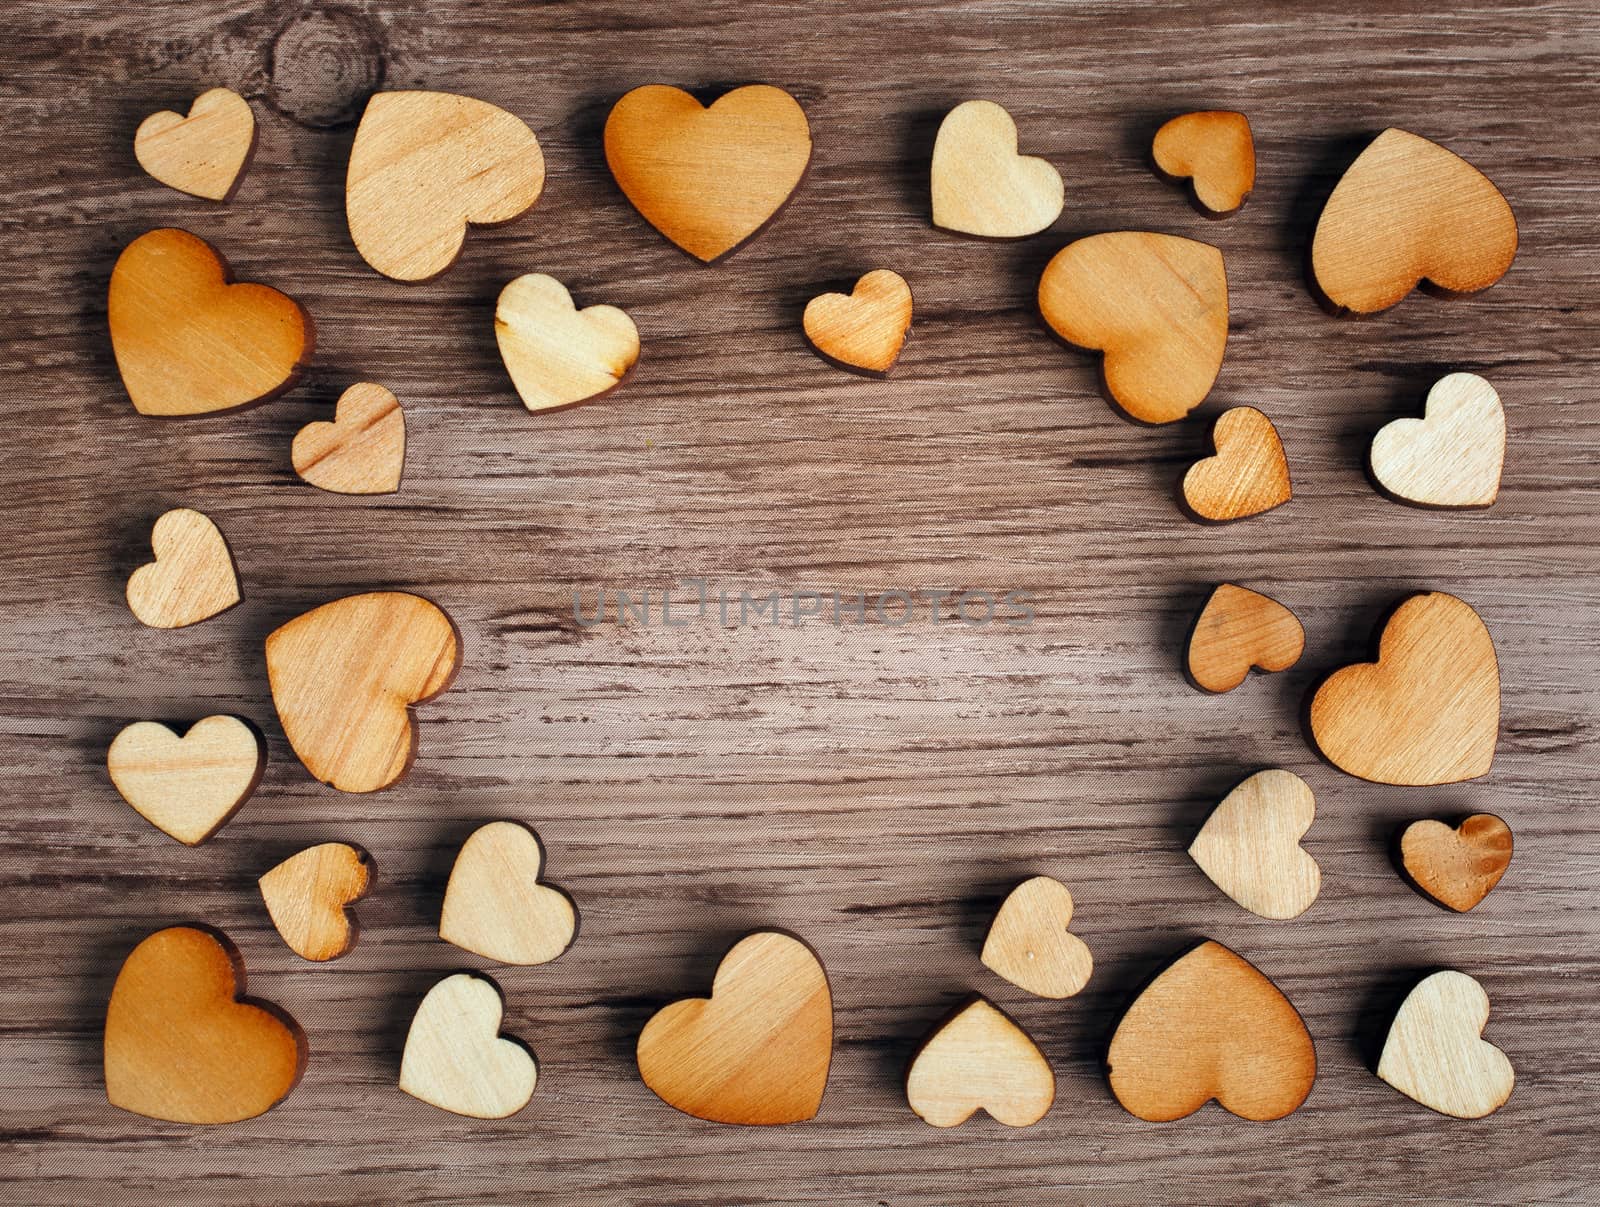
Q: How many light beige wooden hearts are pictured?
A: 9